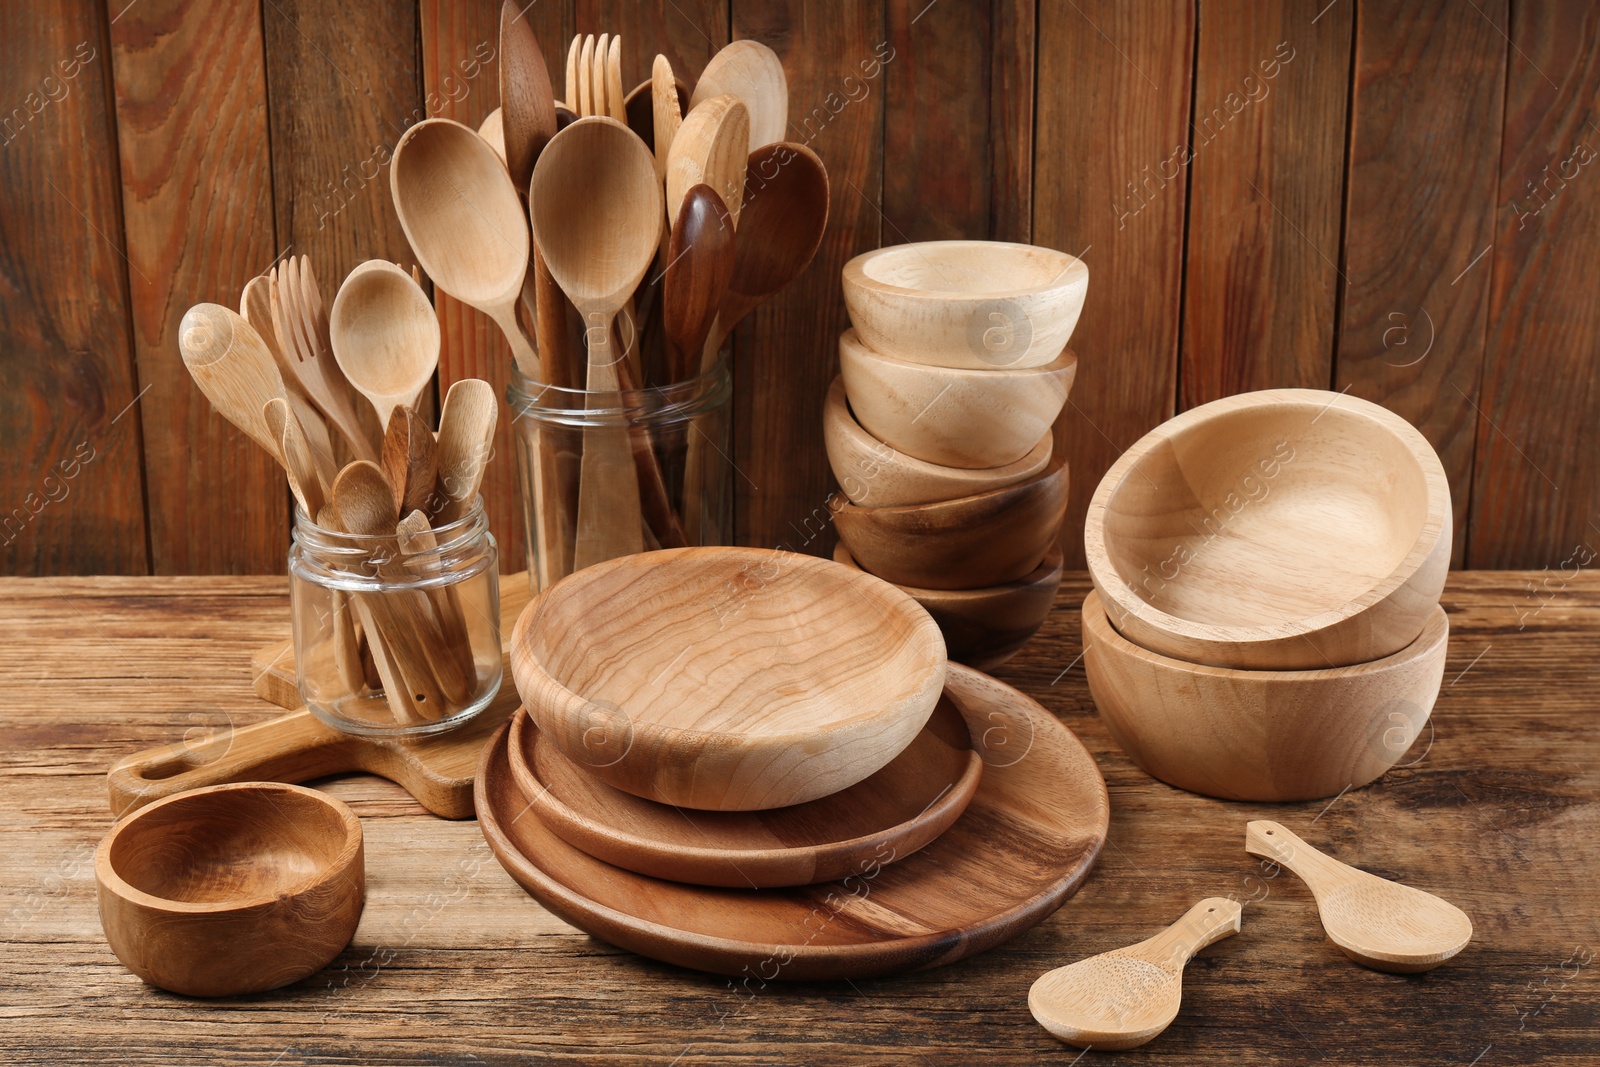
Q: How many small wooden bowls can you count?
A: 6